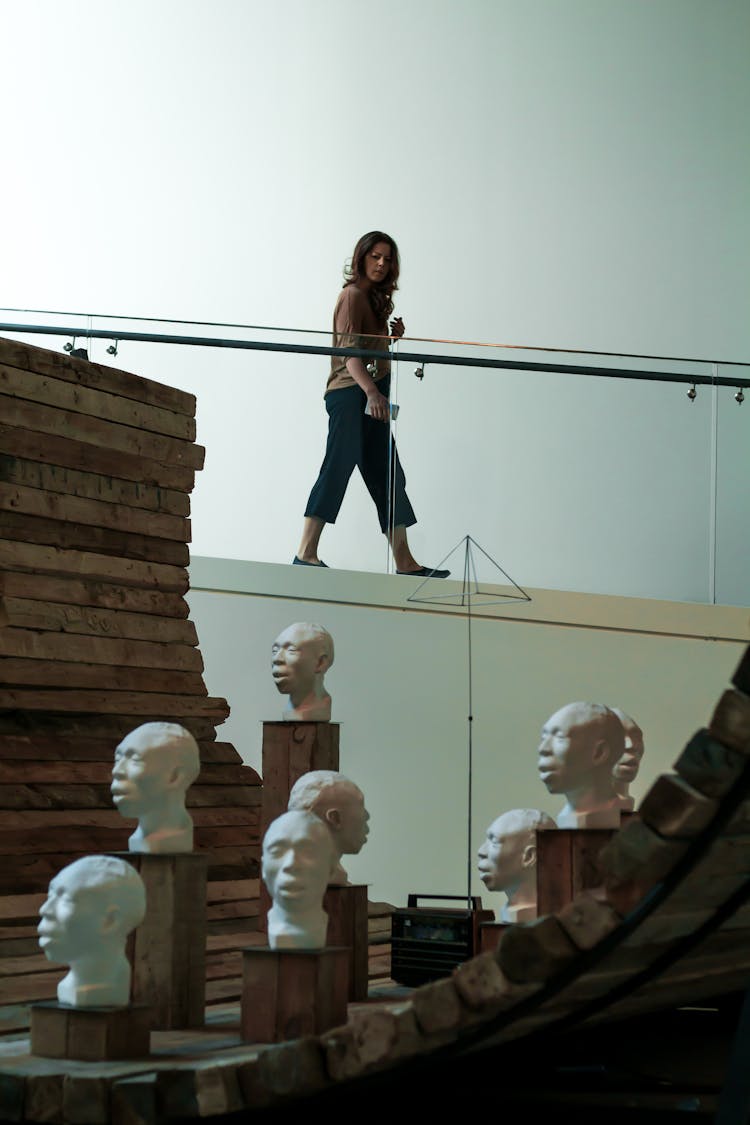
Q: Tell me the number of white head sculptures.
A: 8